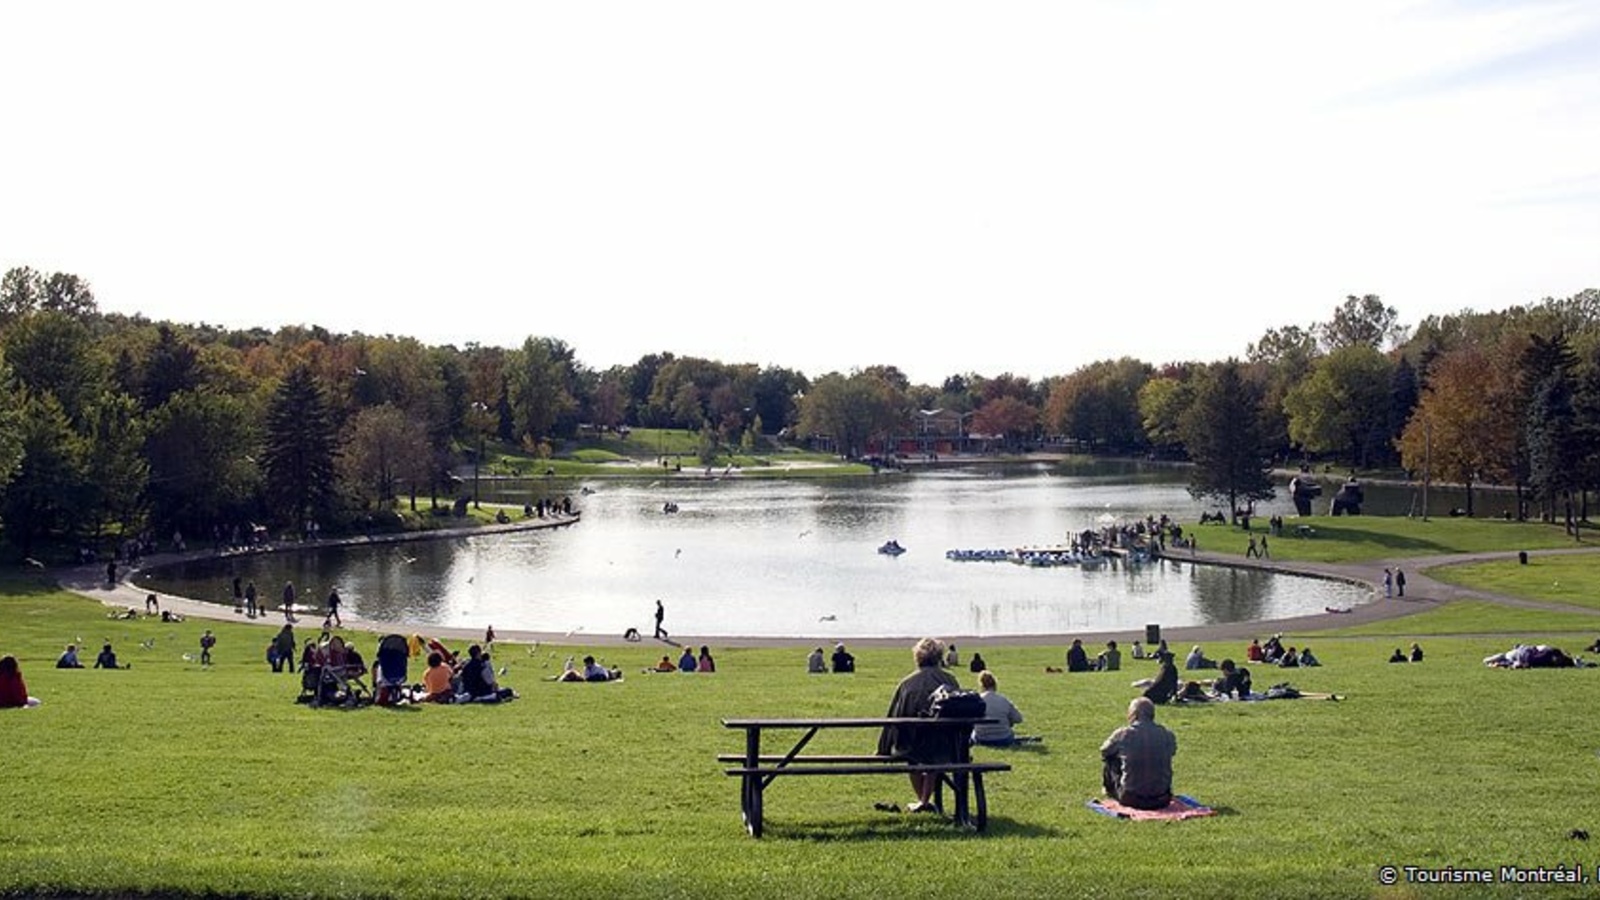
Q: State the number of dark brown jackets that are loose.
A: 1